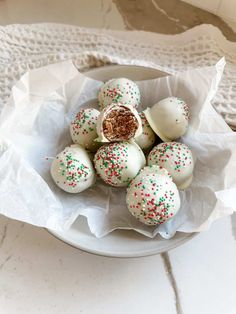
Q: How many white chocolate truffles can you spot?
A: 9